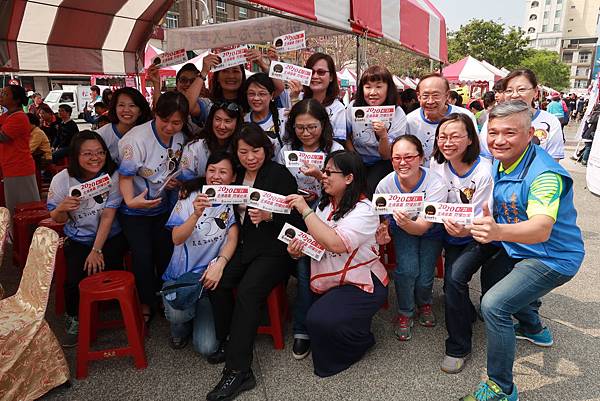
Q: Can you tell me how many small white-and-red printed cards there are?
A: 12